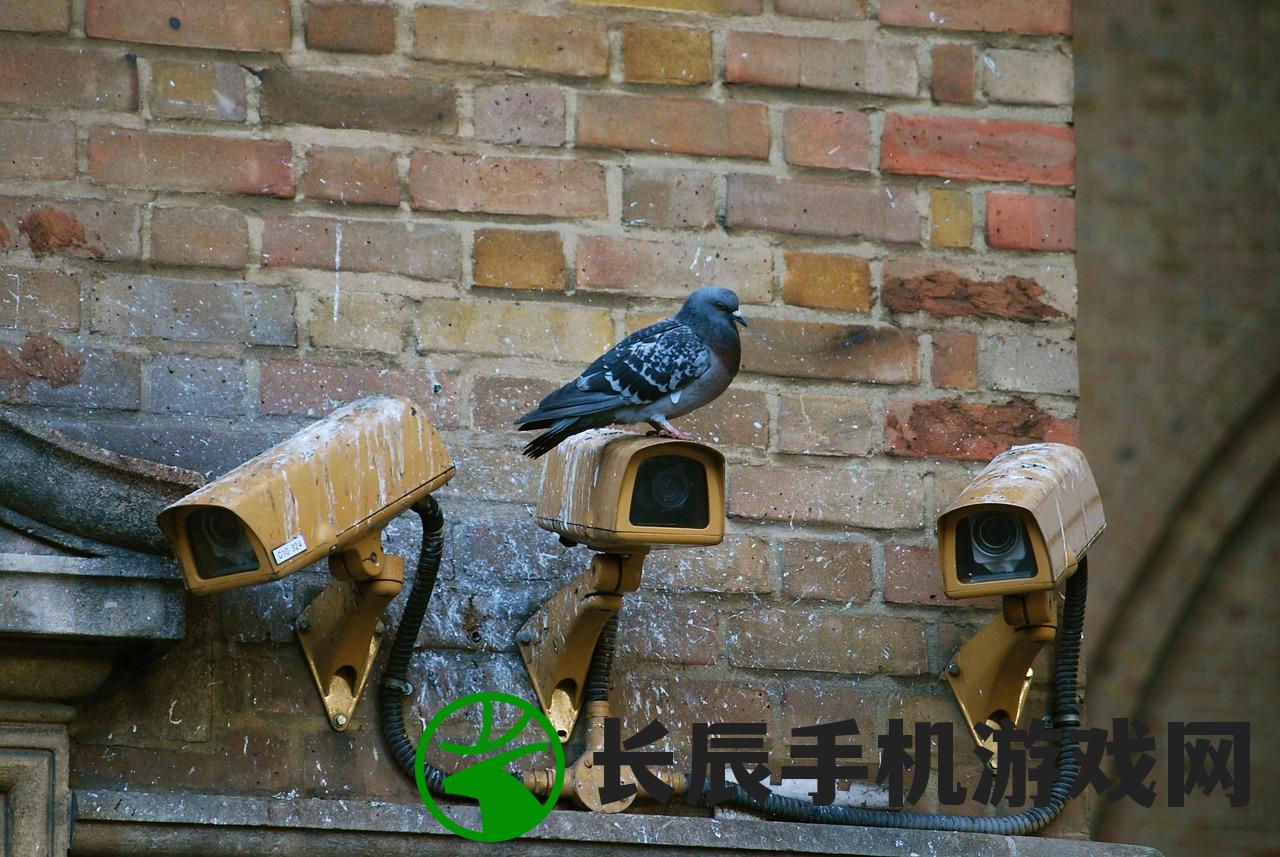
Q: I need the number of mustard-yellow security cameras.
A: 3